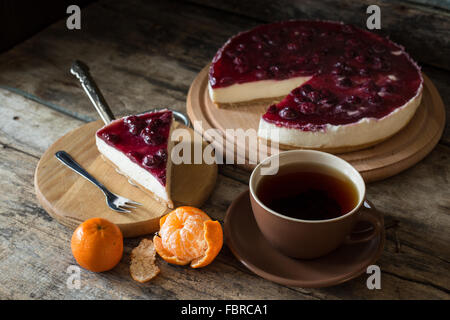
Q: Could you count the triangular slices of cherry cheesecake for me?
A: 1